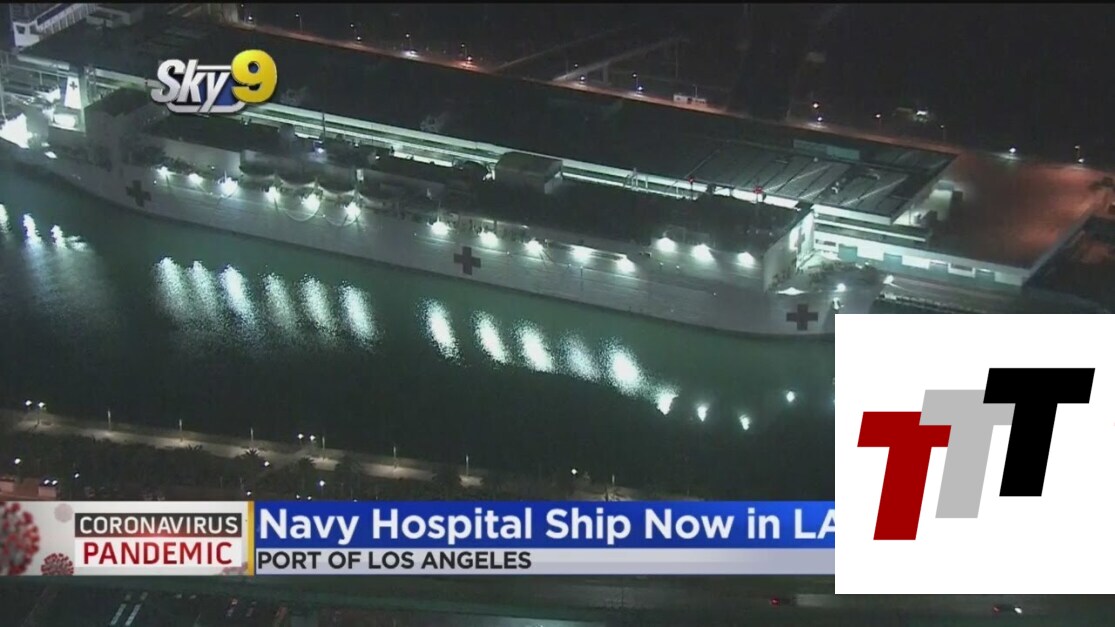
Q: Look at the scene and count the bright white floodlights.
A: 14